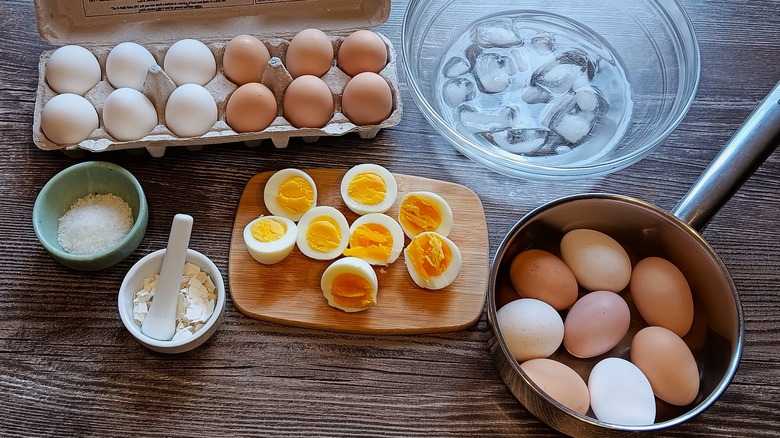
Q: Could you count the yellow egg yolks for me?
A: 8